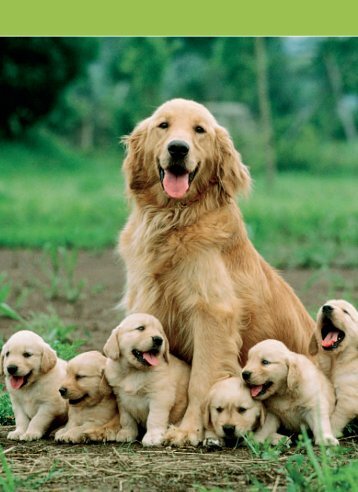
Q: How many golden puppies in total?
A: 6